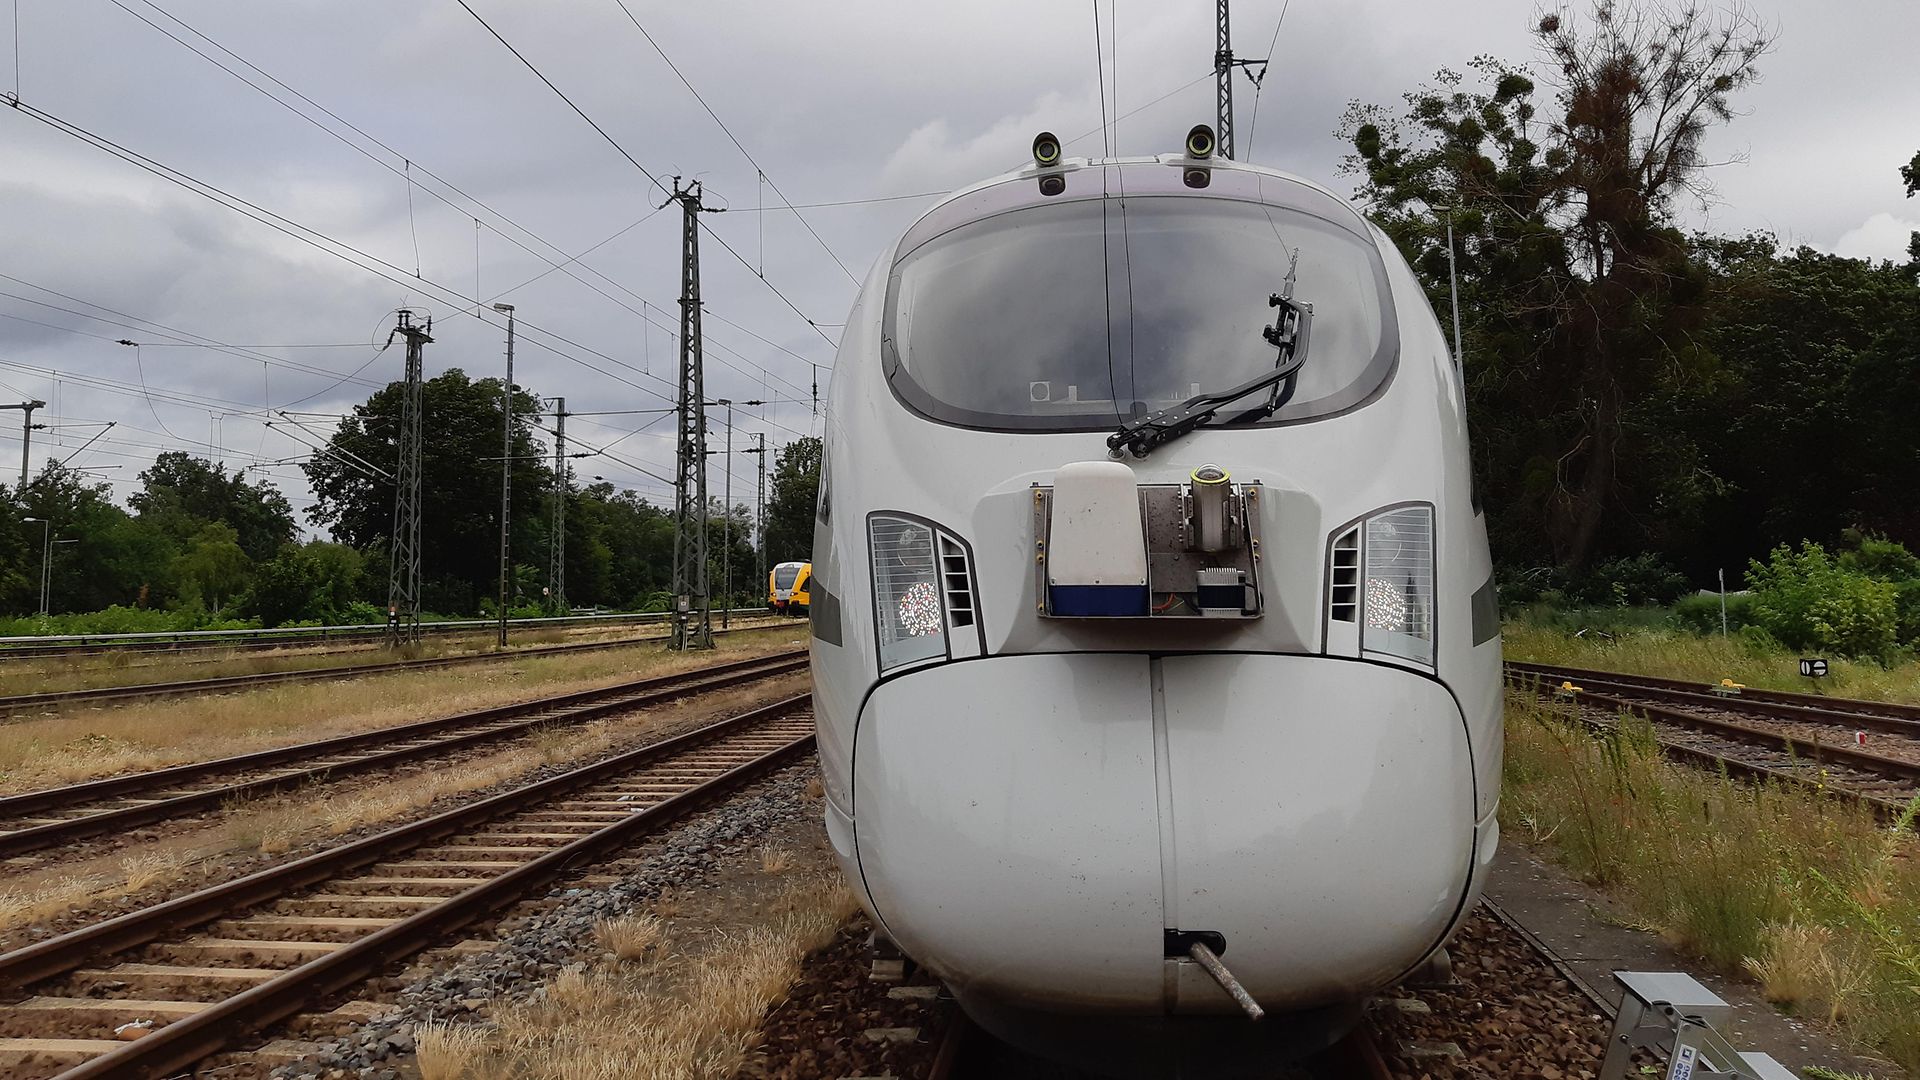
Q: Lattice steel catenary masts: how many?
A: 5